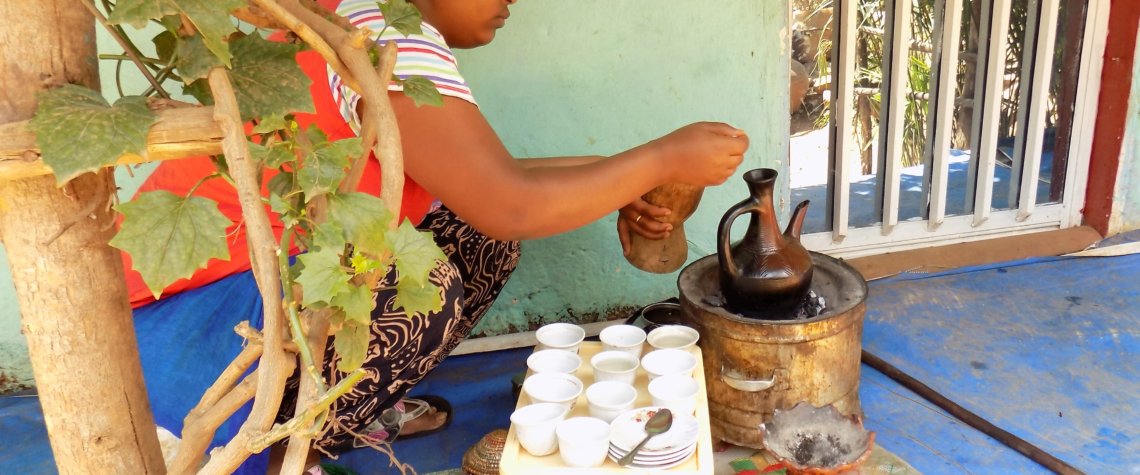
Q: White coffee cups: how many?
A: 11